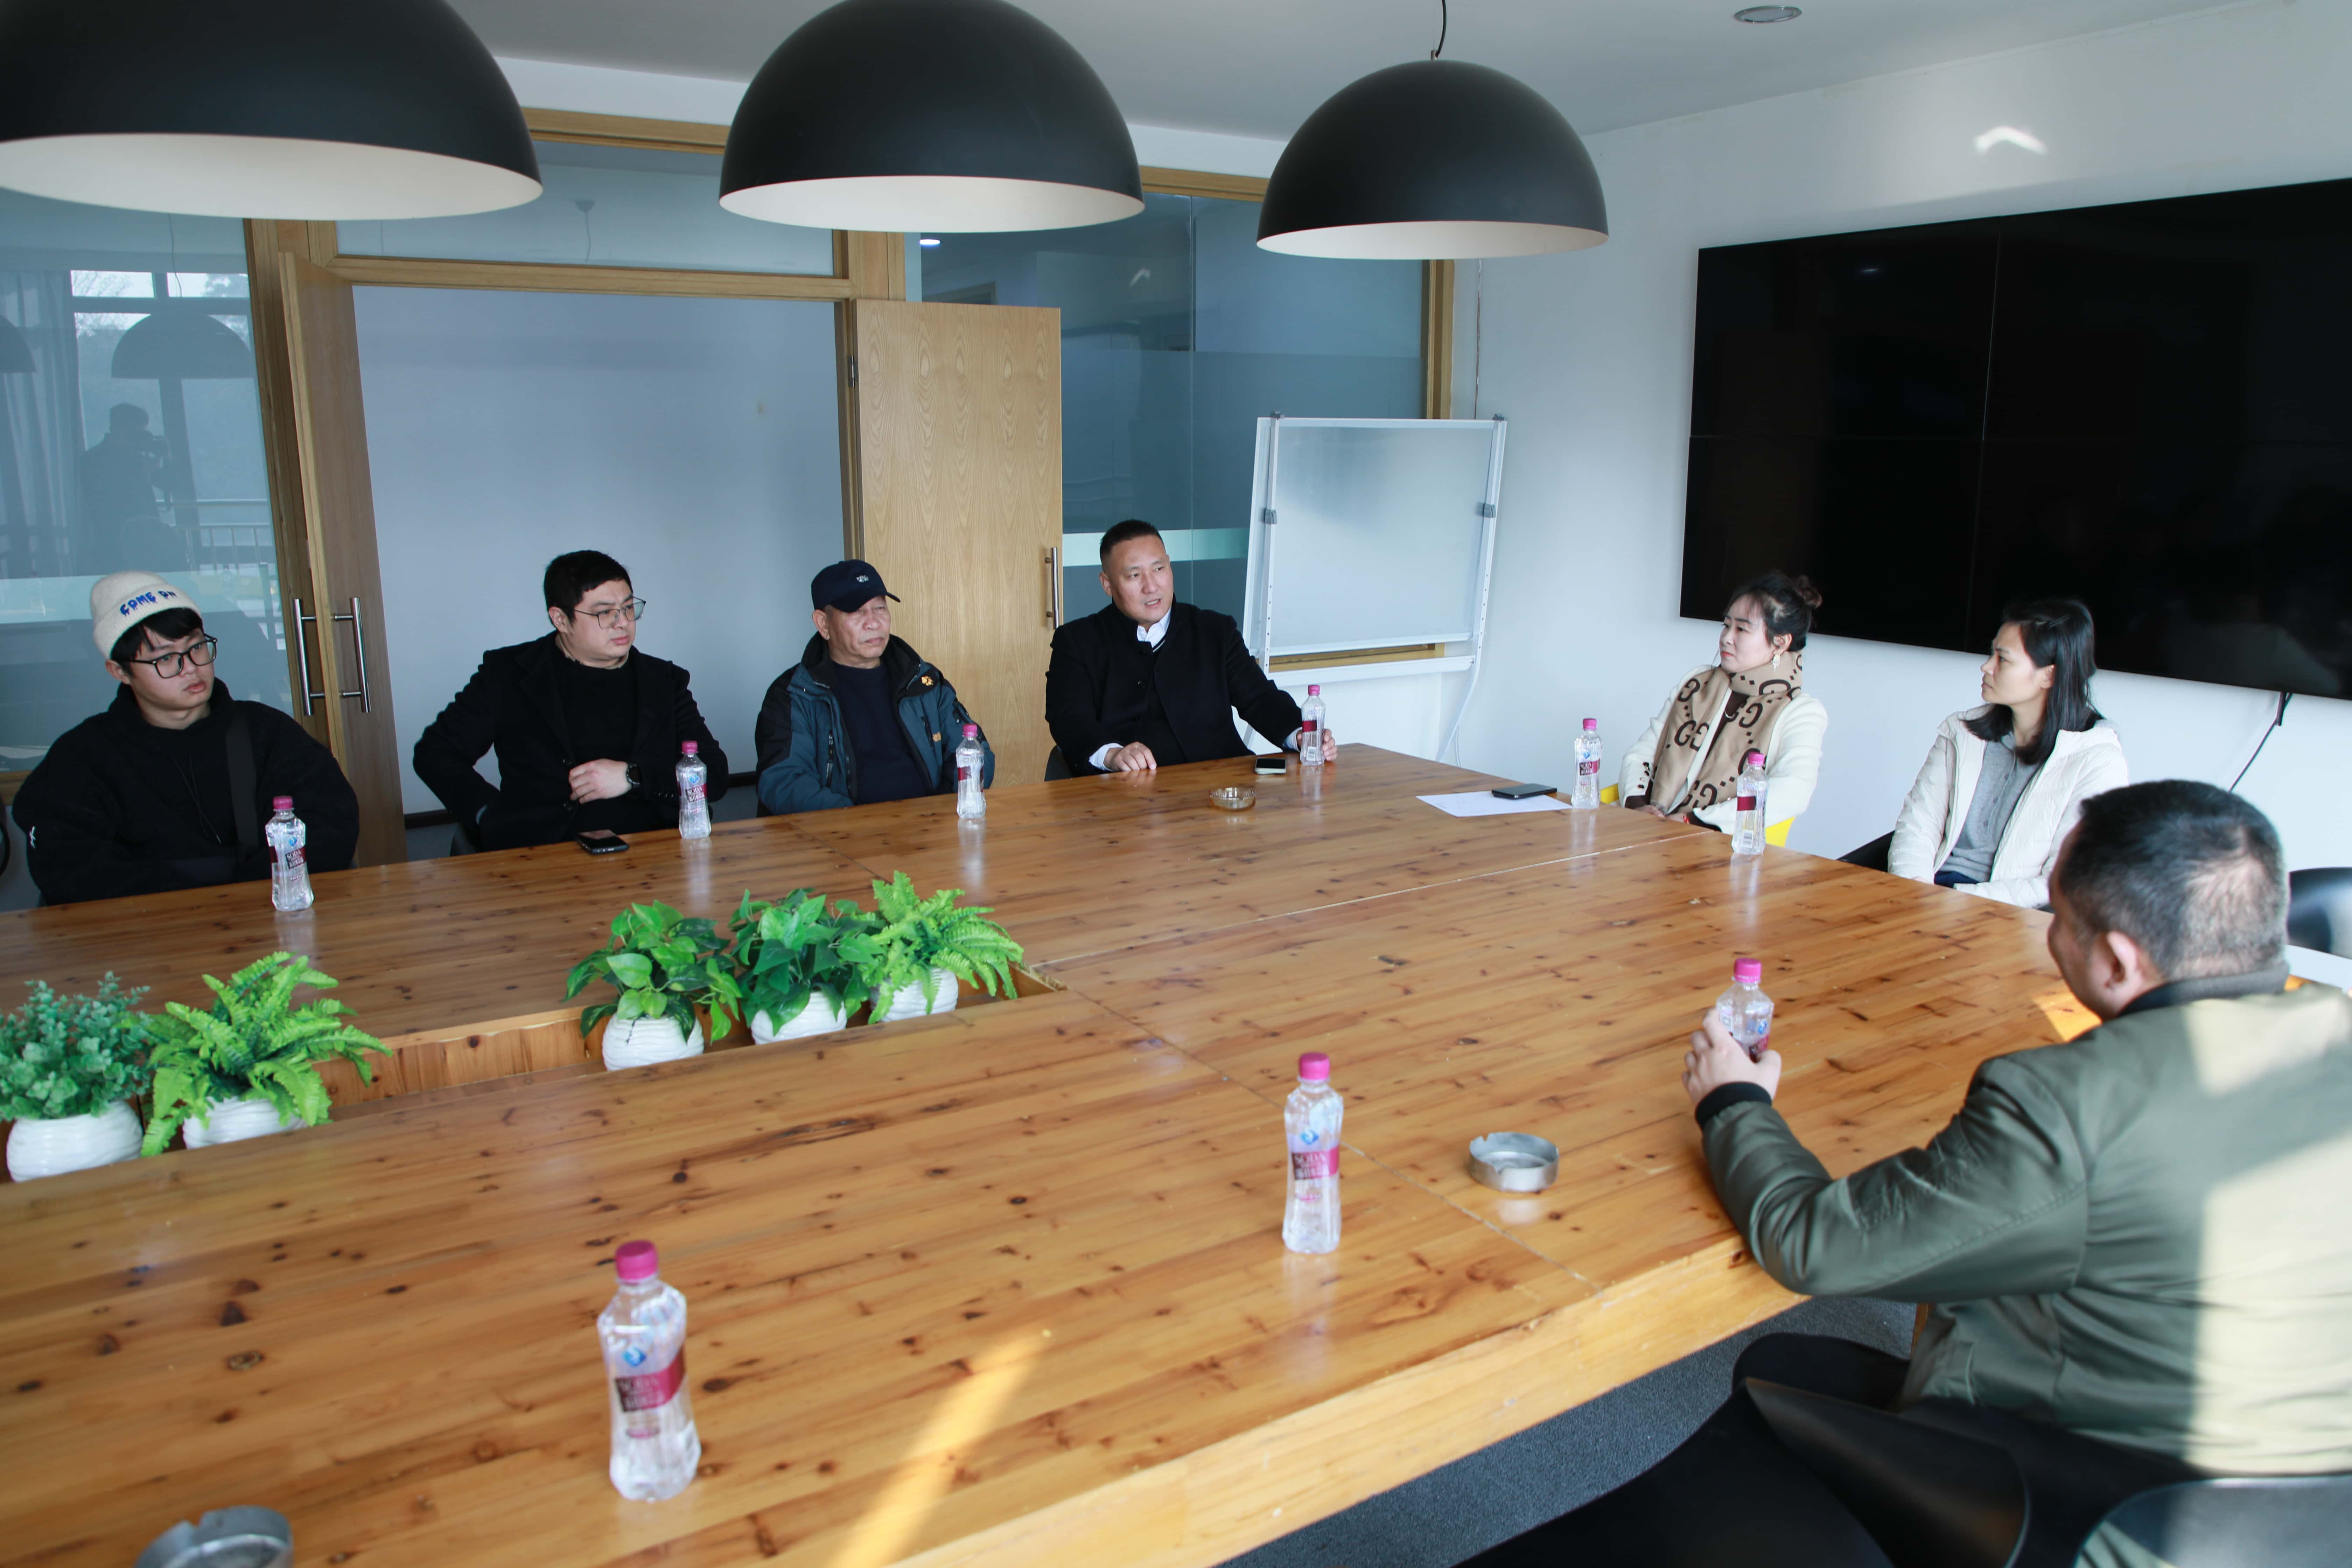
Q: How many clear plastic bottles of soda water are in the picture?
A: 9